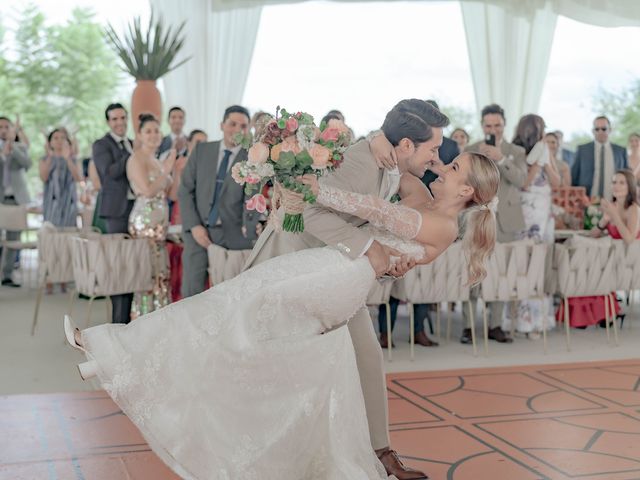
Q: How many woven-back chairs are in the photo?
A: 8